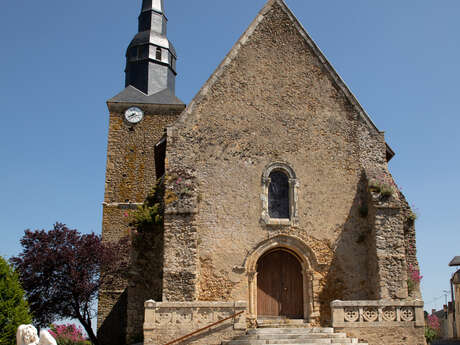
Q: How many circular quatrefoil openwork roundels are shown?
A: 8